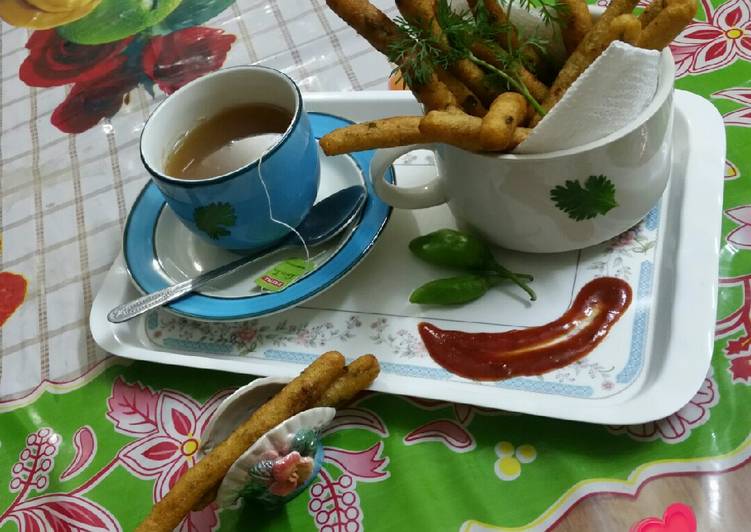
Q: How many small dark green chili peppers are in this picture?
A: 2